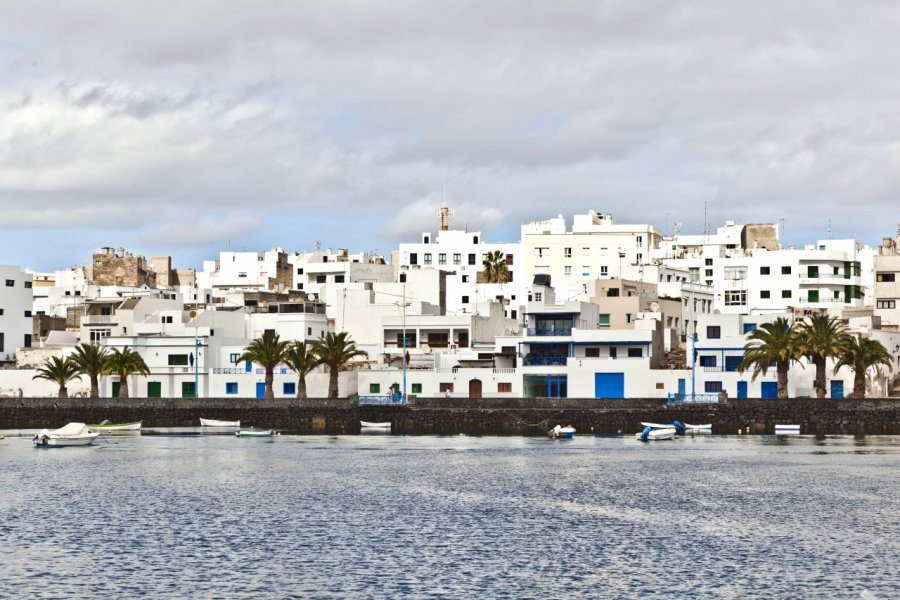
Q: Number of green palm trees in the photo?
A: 10